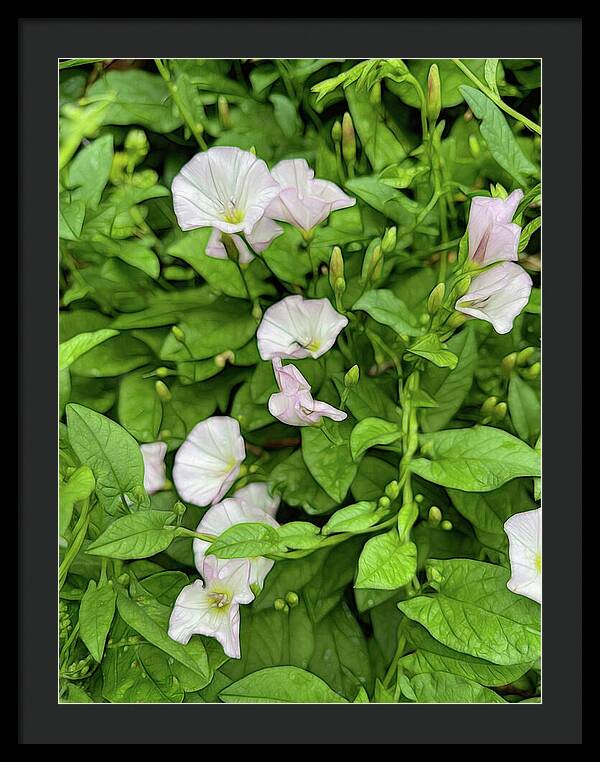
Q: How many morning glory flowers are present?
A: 13